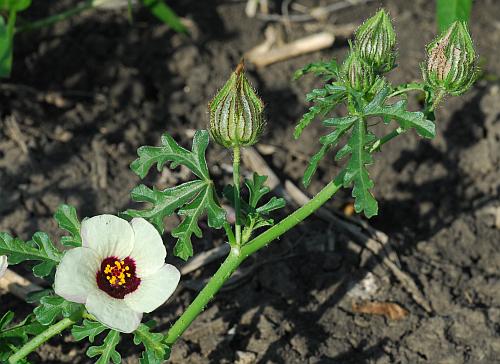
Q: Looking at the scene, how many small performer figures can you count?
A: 0